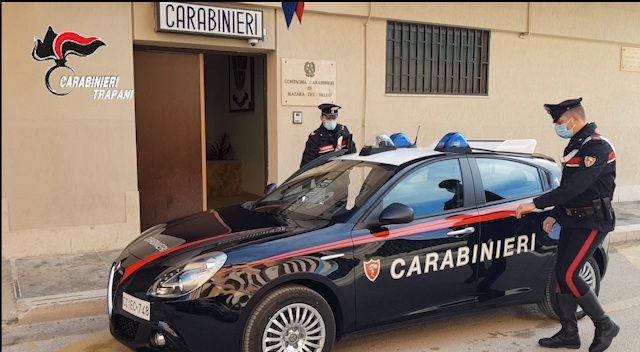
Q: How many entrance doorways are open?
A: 1